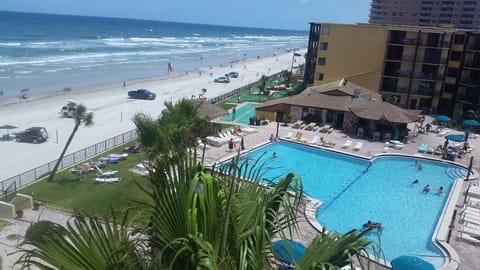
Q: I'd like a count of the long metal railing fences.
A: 1